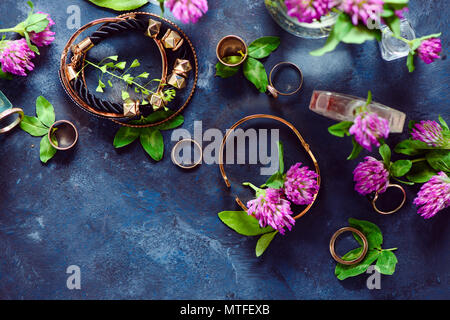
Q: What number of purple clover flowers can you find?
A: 12